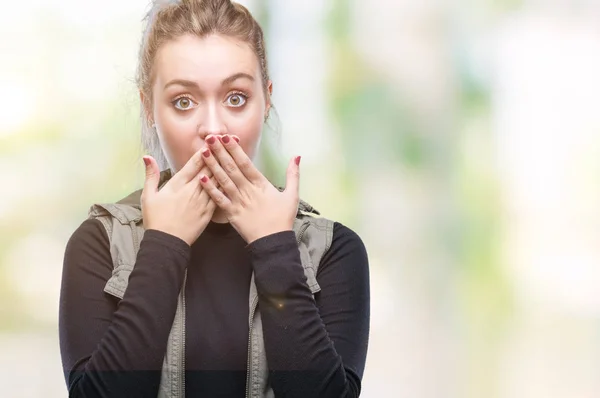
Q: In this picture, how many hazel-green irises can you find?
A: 2